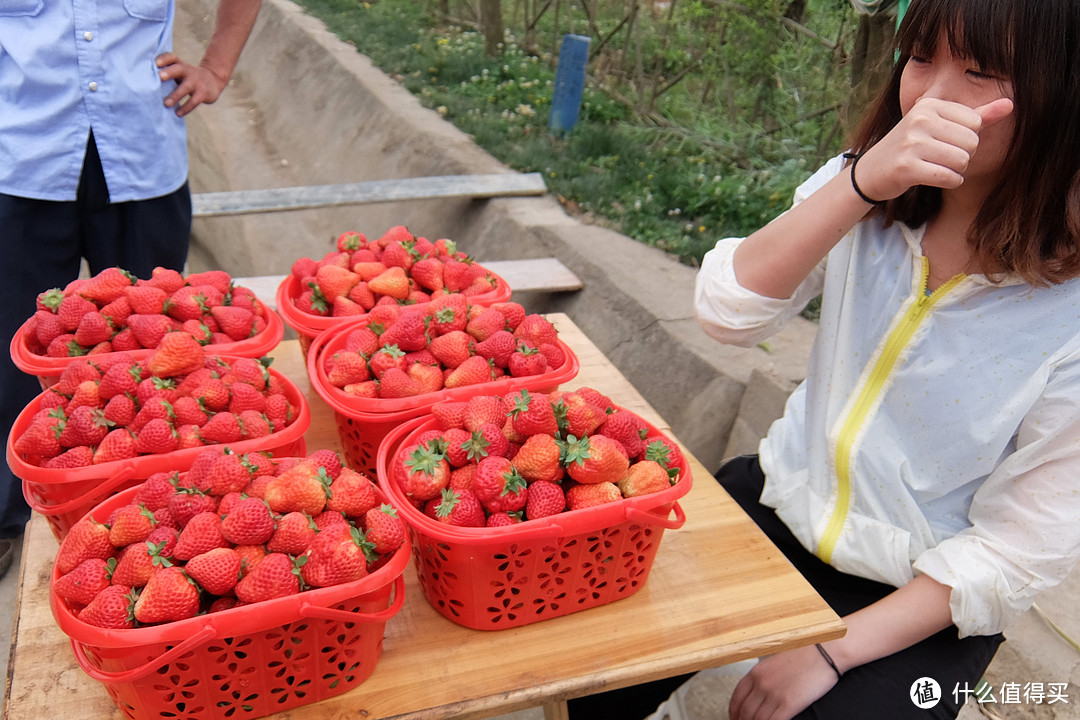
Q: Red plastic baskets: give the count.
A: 6